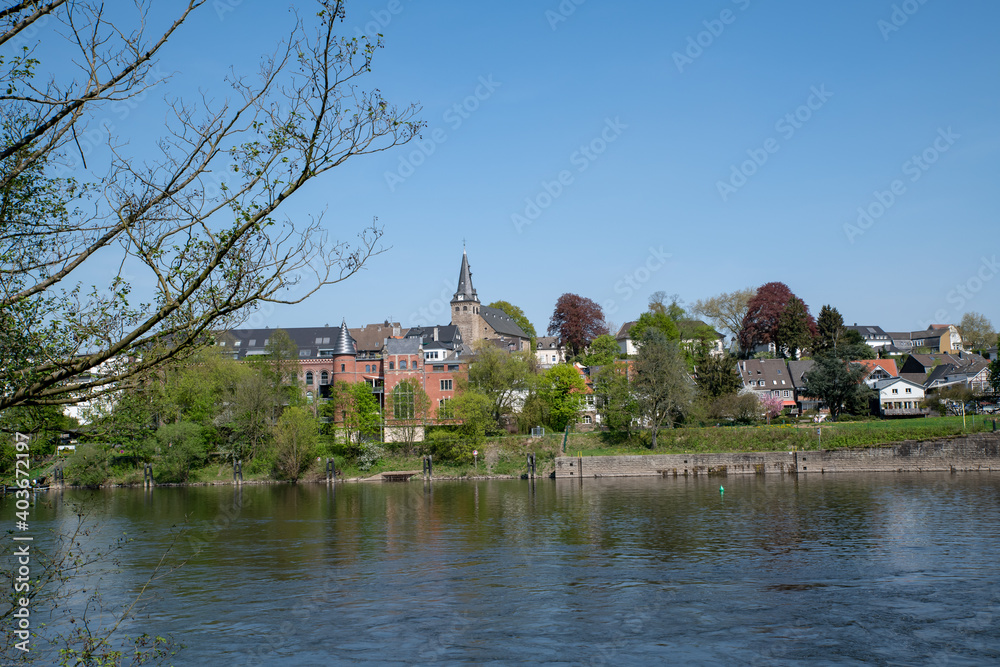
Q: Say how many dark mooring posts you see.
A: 6